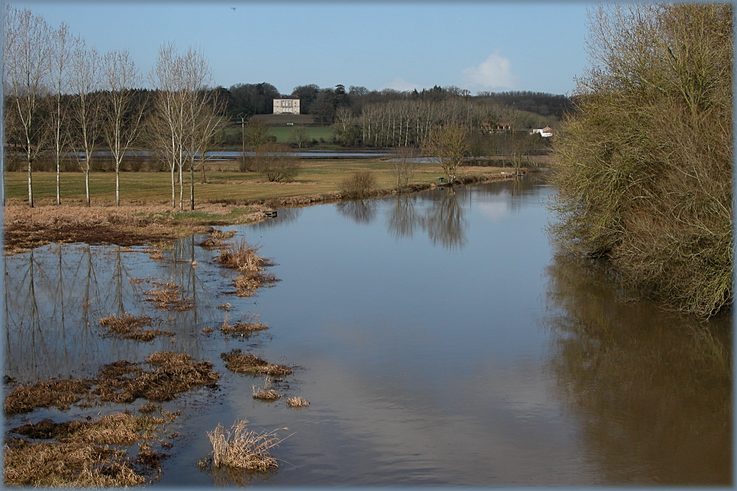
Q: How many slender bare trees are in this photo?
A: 7